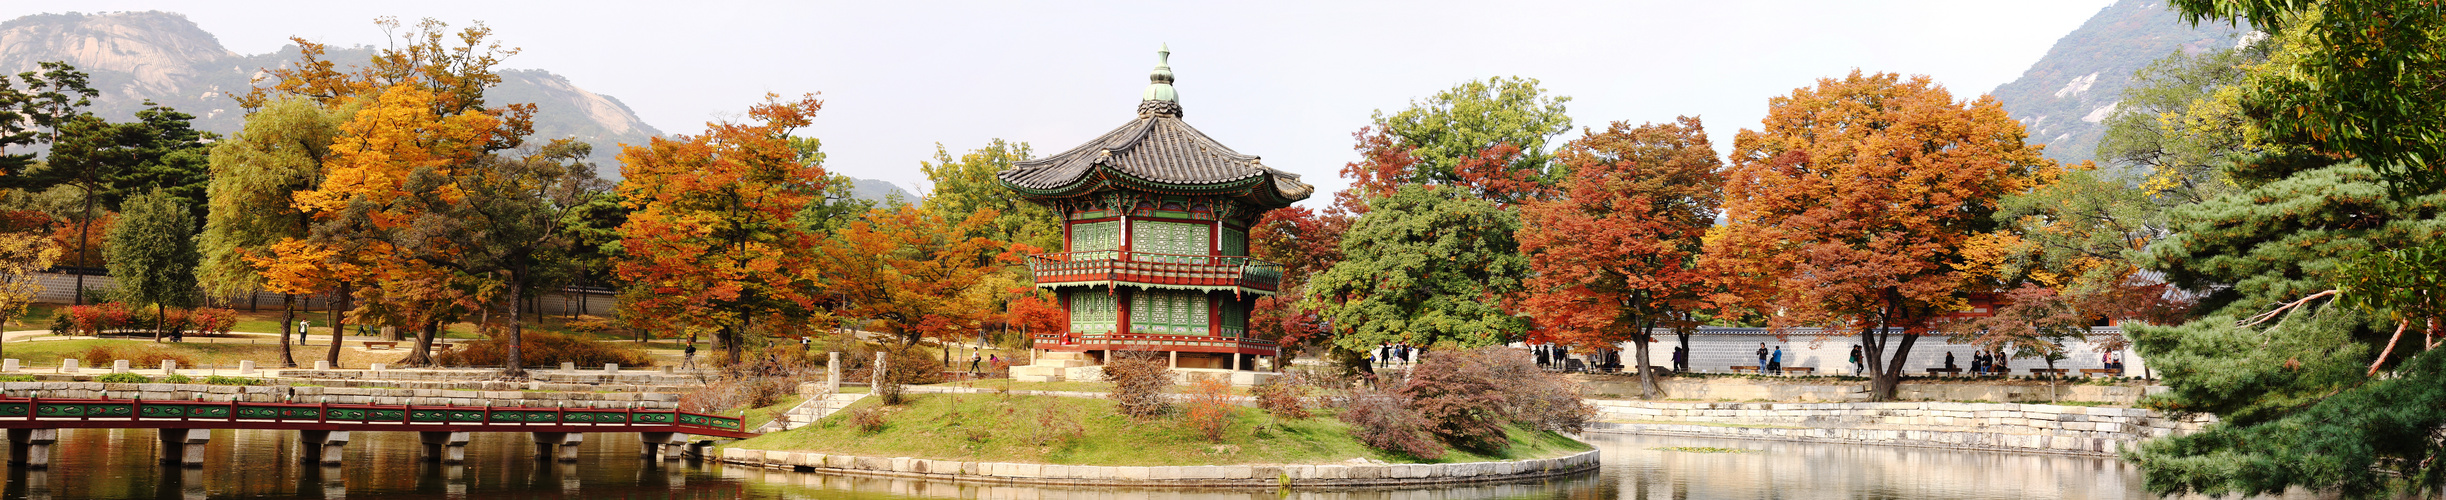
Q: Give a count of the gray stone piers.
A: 6